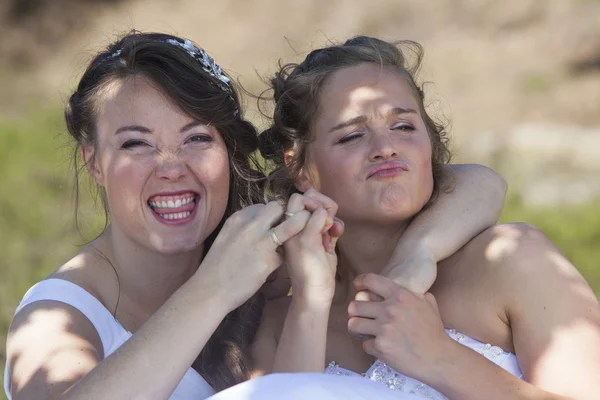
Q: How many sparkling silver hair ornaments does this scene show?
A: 1